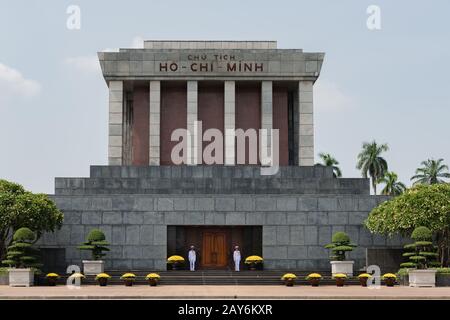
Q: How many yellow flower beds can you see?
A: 12